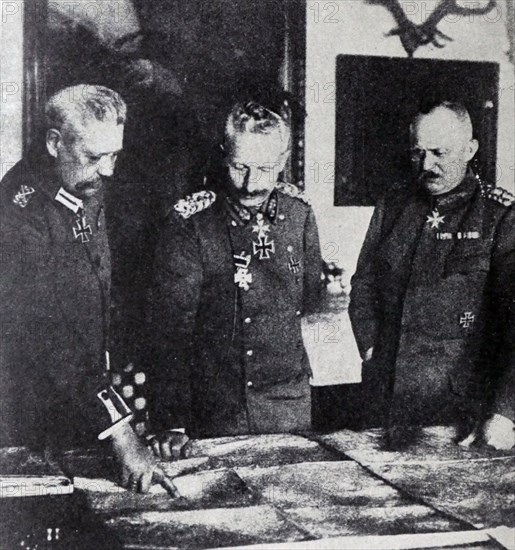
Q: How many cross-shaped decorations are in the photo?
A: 7